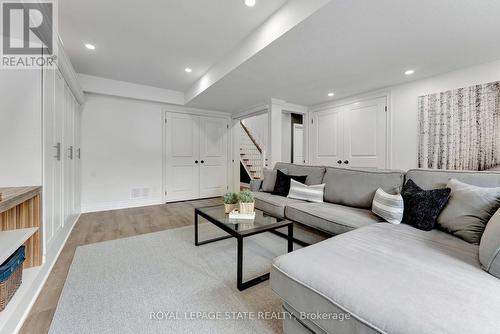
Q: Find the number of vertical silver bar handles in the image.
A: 3